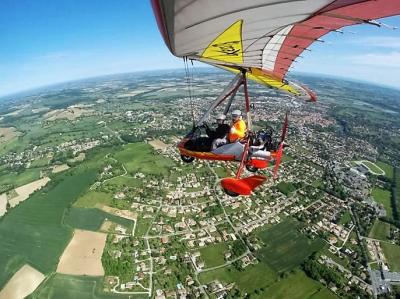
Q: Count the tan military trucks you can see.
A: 0